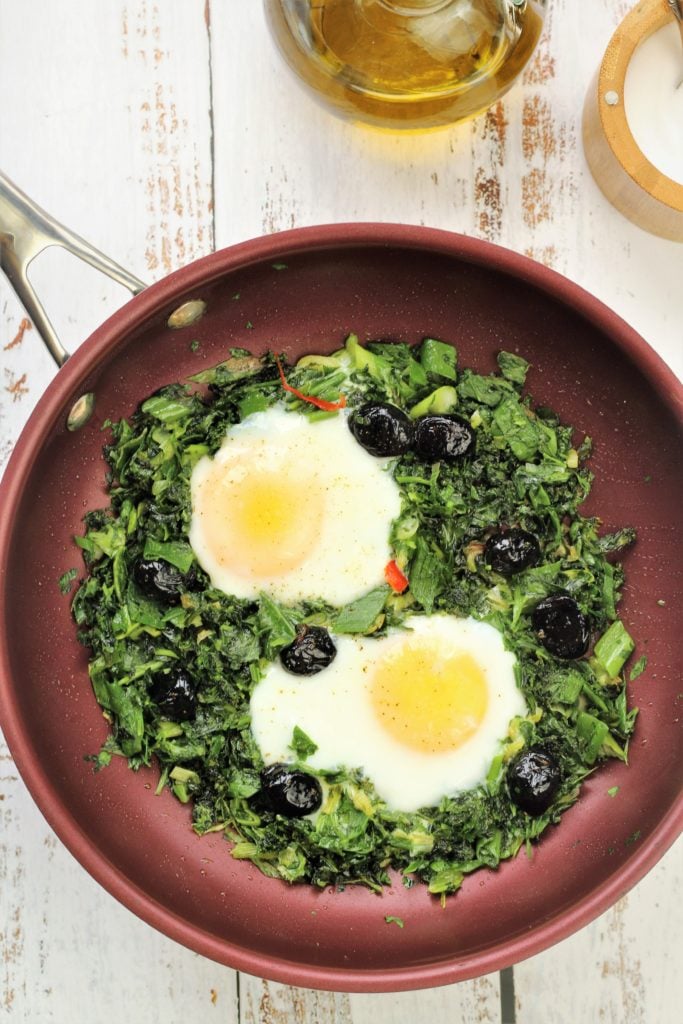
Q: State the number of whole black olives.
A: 9